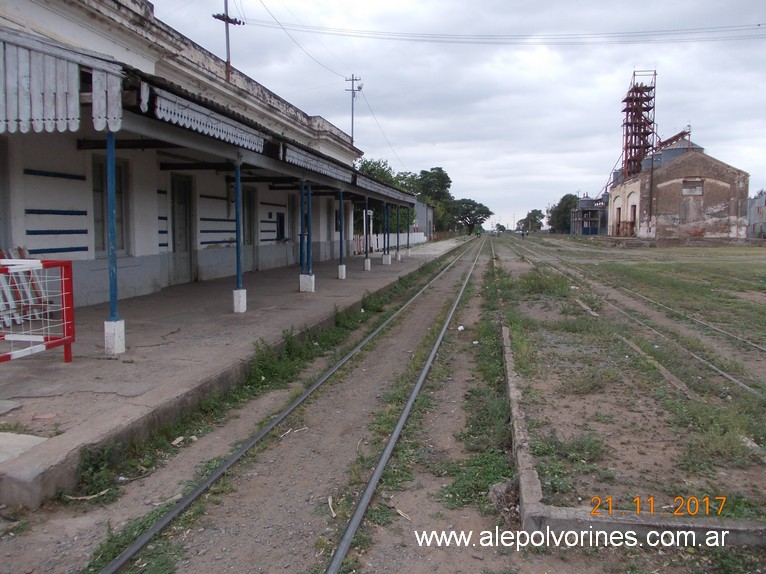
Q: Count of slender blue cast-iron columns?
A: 10